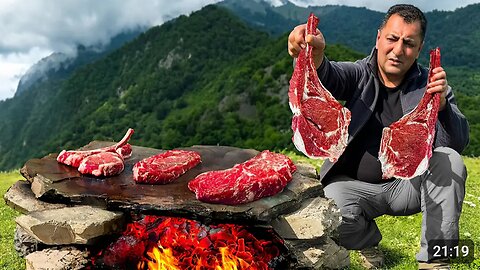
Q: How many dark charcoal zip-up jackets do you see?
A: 1